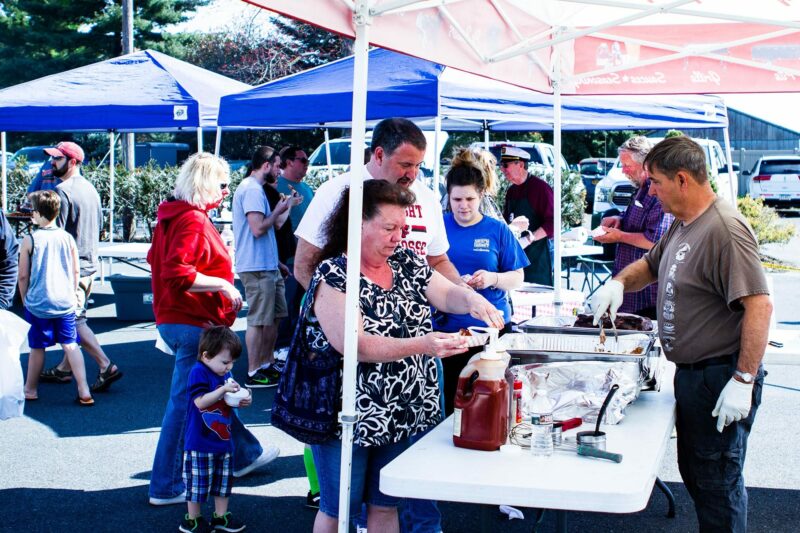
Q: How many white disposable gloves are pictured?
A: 2